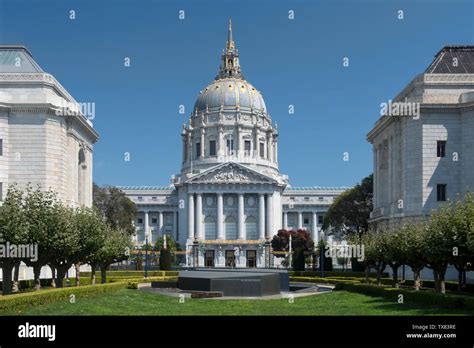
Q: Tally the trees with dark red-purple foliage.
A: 1